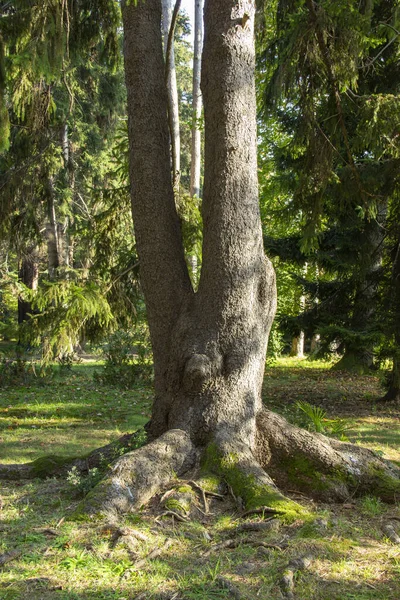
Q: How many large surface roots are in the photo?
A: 4